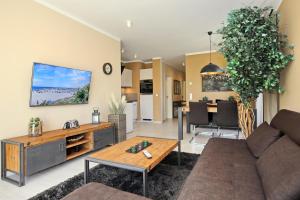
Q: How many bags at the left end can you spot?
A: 0